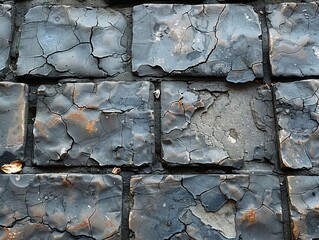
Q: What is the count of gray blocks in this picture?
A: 11